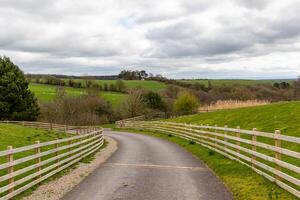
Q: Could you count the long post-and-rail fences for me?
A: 2